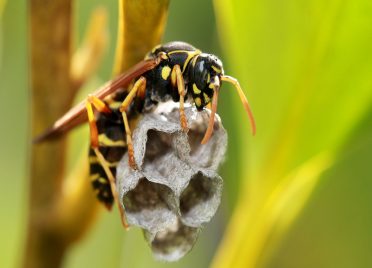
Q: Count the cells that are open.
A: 5